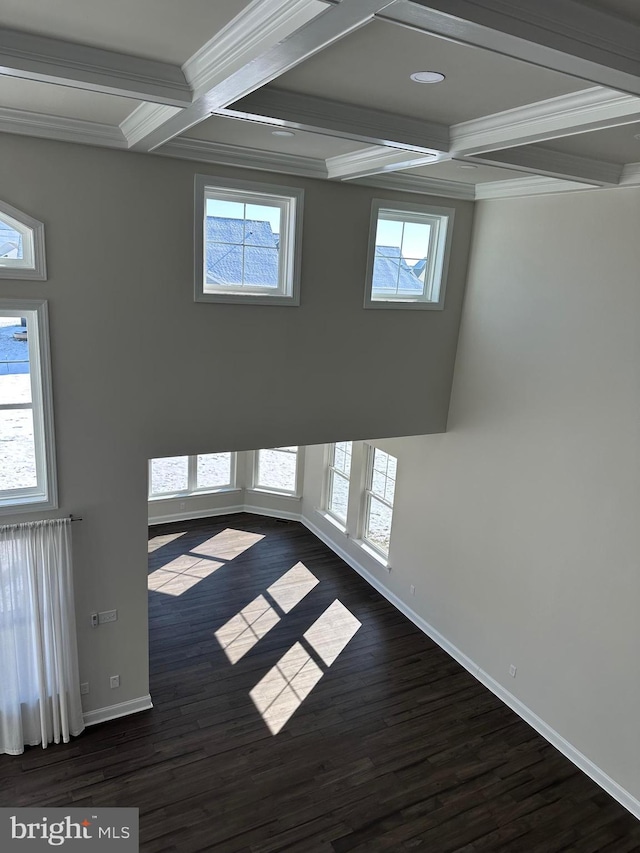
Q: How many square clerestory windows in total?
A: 2